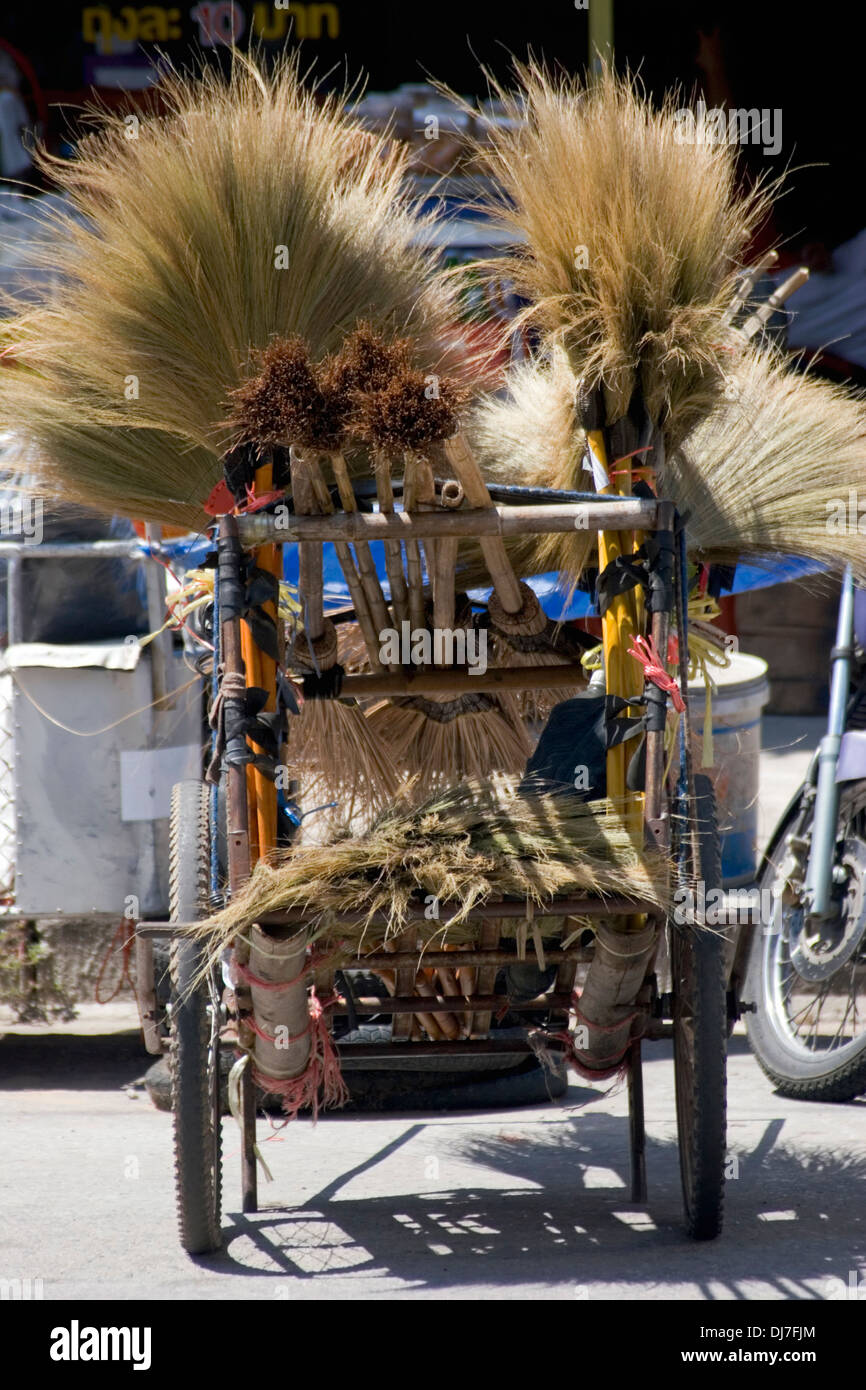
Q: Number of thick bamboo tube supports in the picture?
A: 2